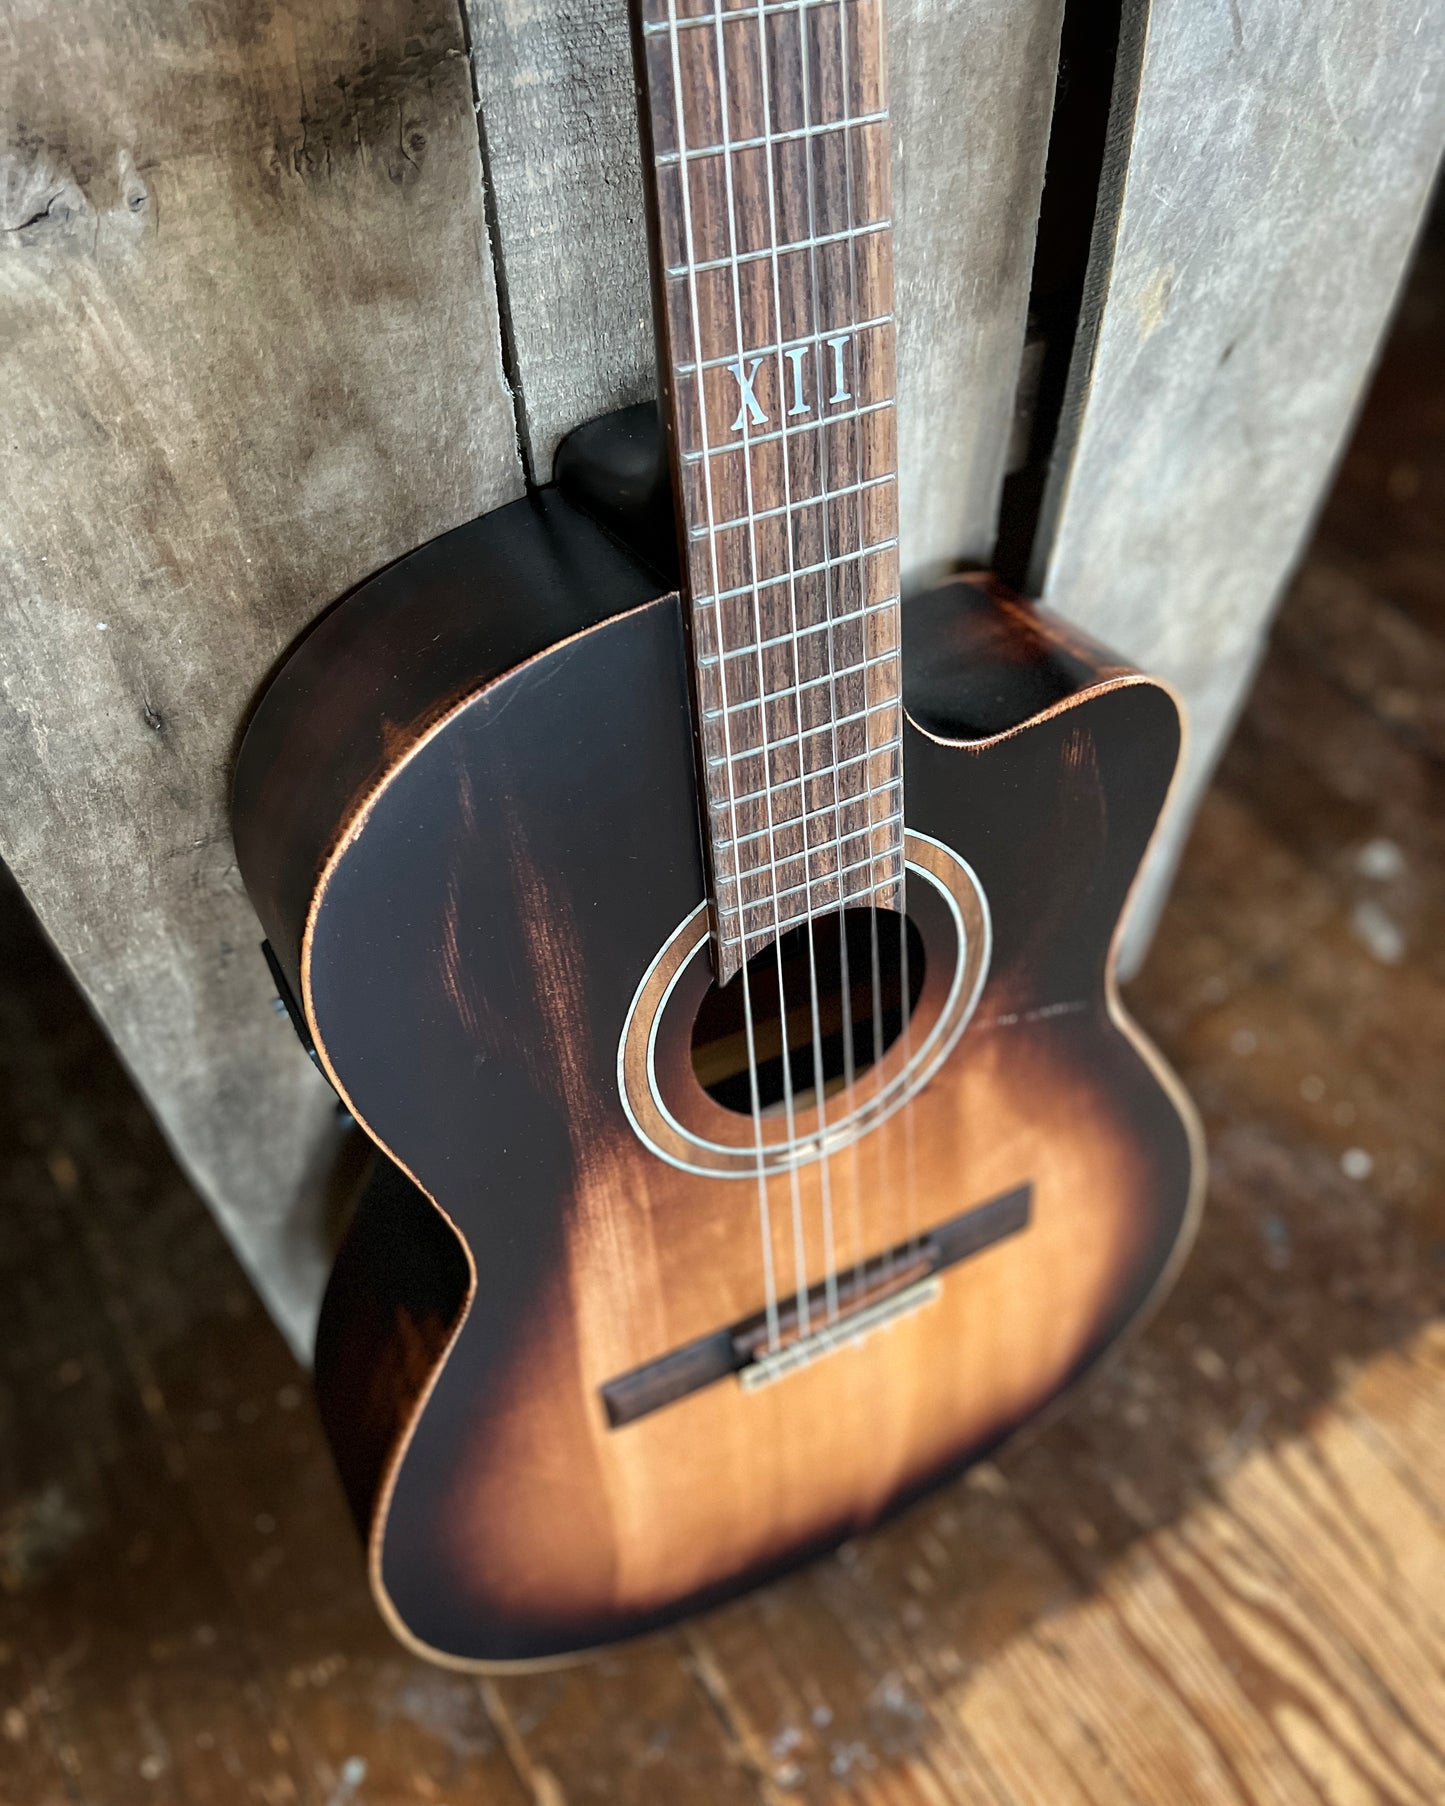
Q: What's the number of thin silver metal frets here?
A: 15